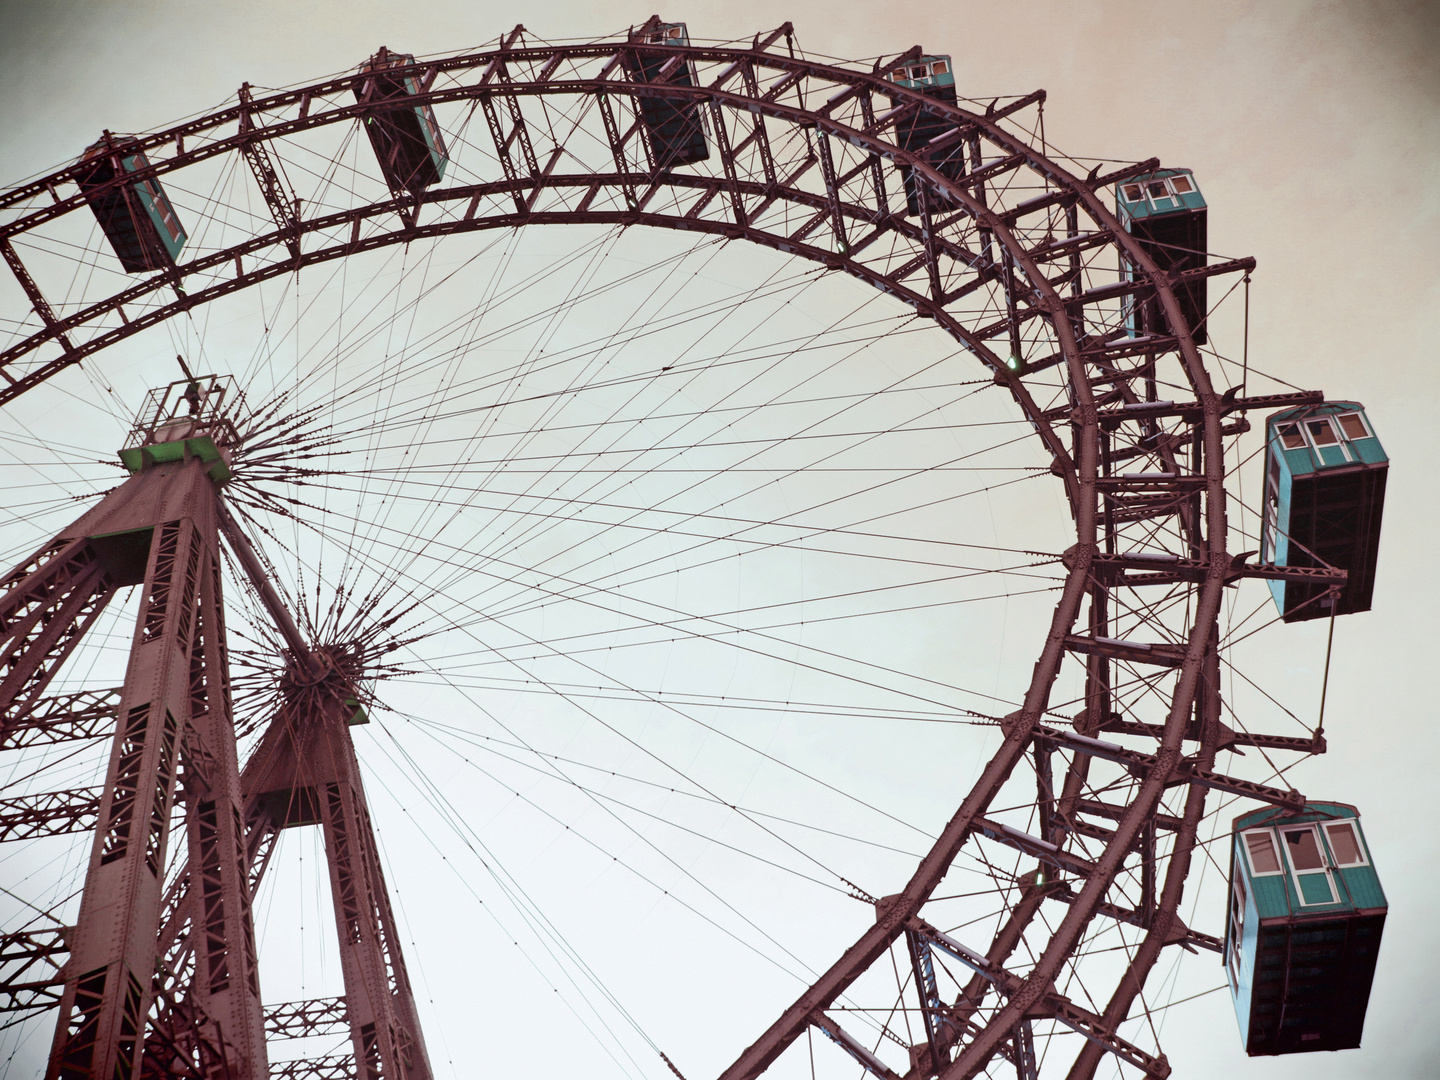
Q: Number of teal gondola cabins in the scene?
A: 7